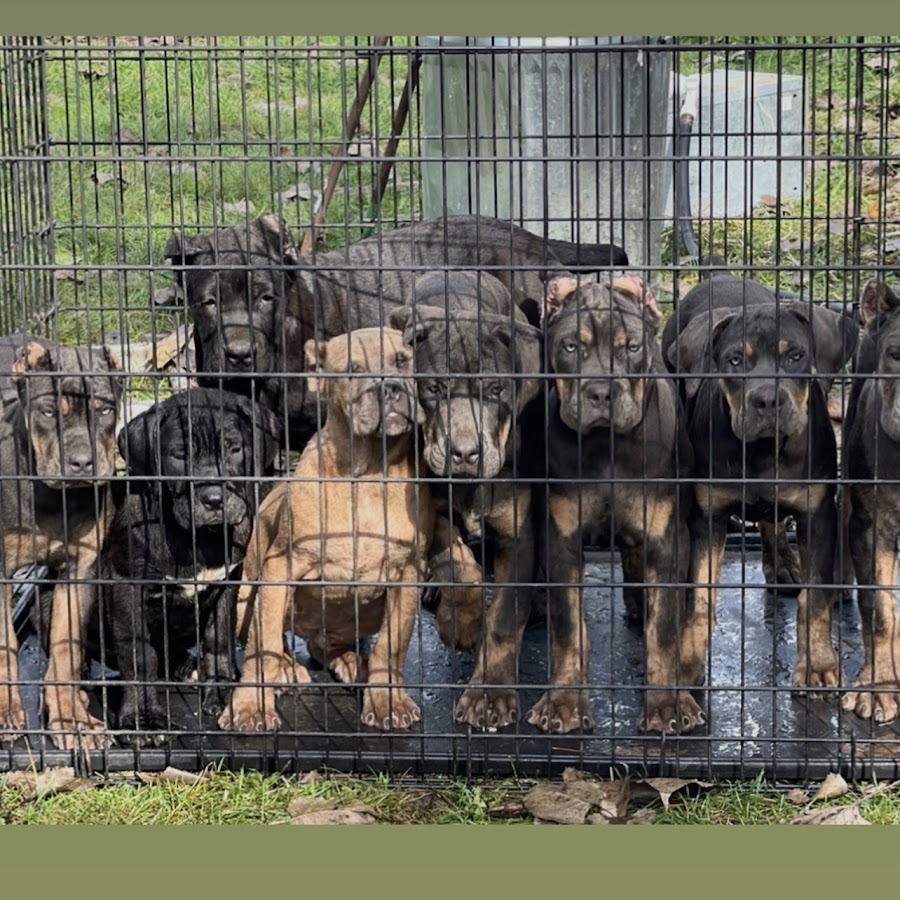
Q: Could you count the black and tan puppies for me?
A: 5